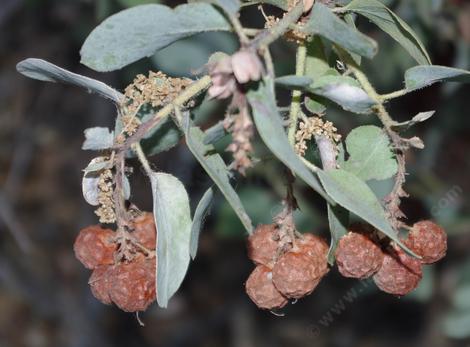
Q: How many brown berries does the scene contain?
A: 11